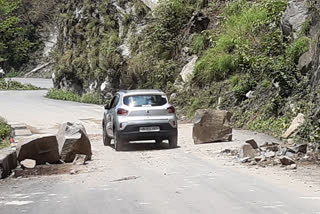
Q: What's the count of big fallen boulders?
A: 3